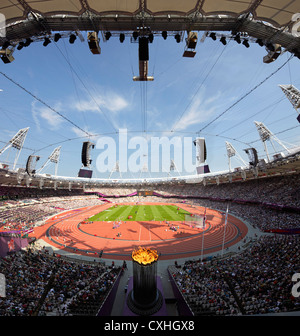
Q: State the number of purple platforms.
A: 1